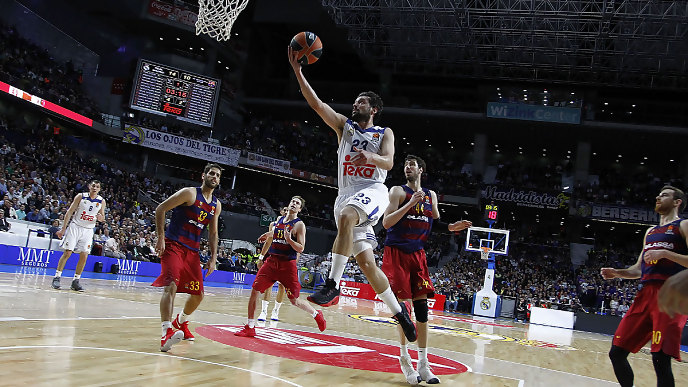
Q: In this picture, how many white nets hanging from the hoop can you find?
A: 2